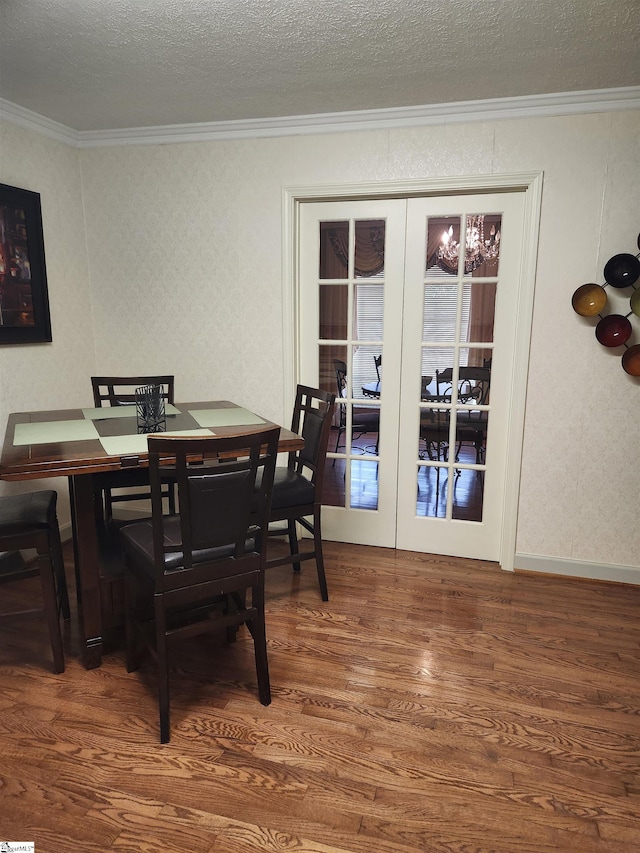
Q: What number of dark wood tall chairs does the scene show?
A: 4